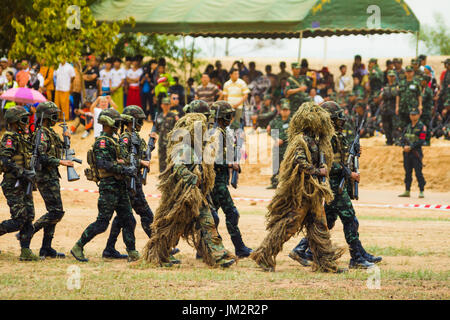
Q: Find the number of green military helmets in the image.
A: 7